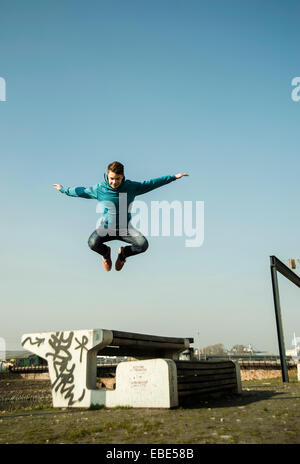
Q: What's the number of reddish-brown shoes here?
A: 2